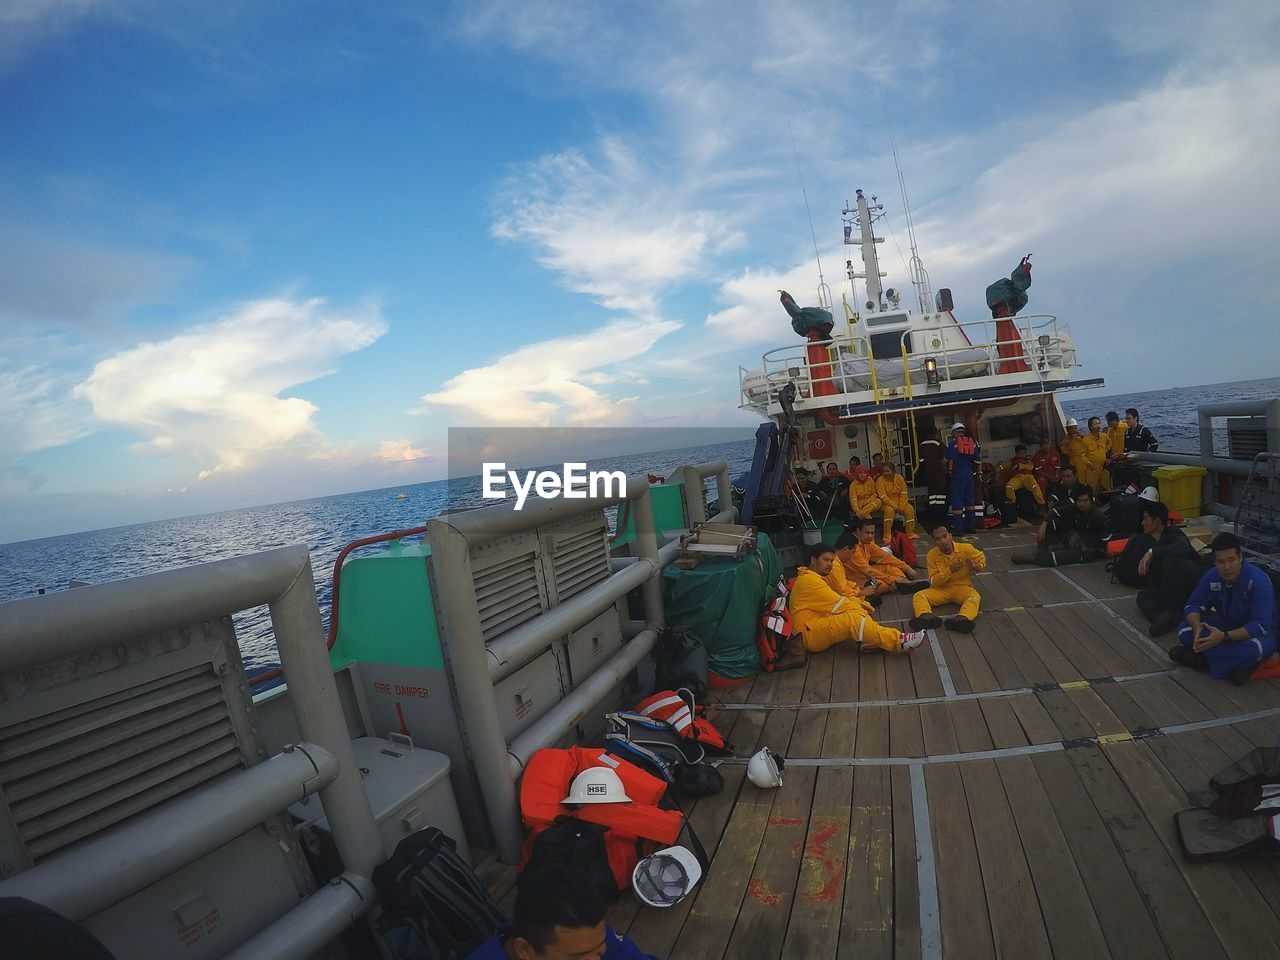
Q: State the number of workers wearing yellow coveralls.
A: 10